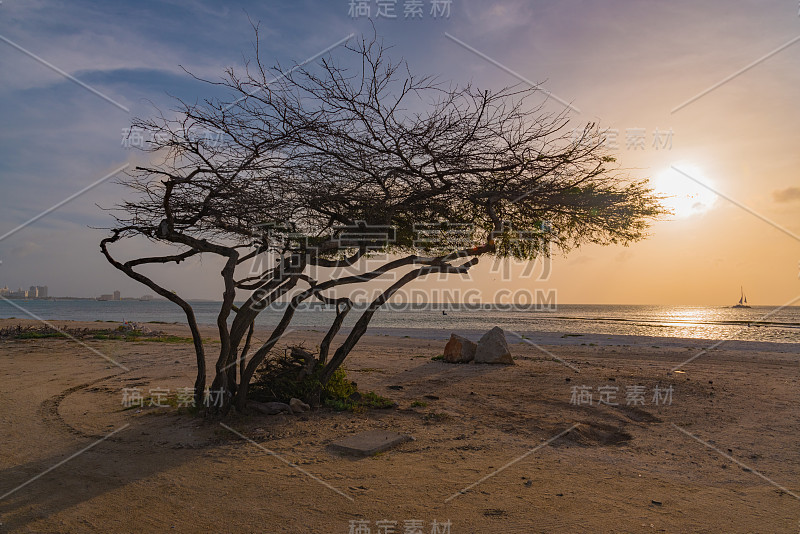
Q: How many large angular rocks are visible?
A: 2